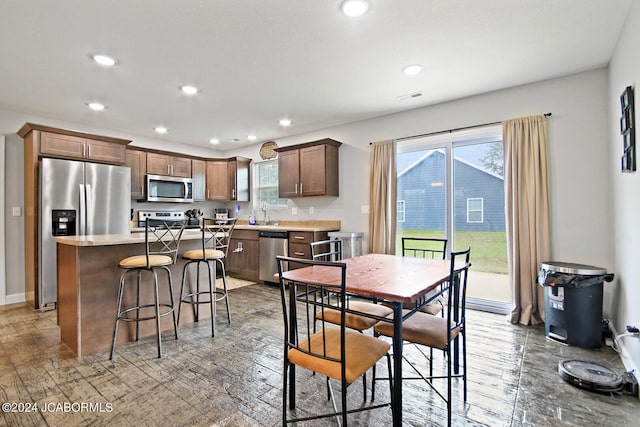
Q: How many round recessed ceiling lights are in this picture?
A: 9